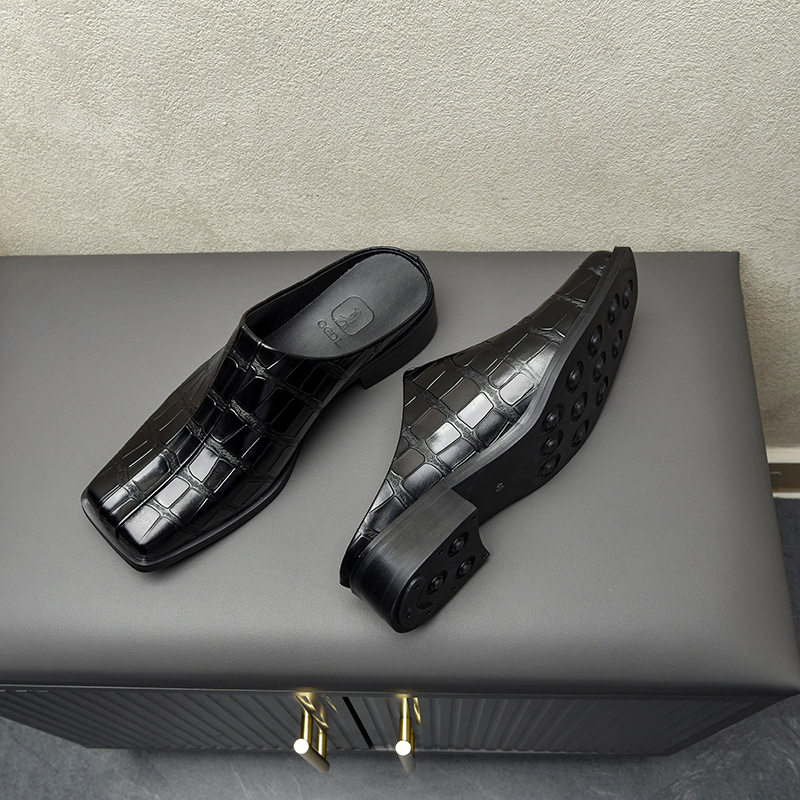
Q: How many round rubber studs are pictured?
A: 15